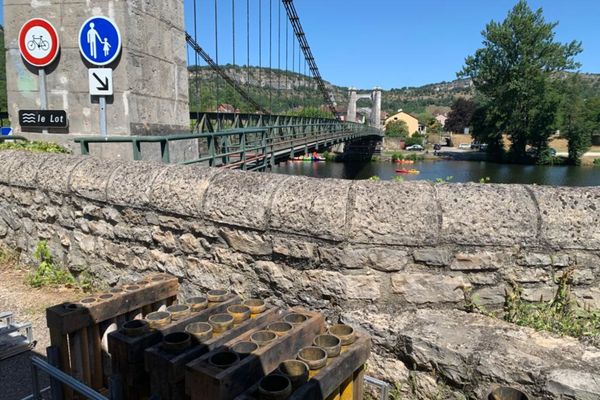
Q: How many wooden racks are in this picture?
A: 5